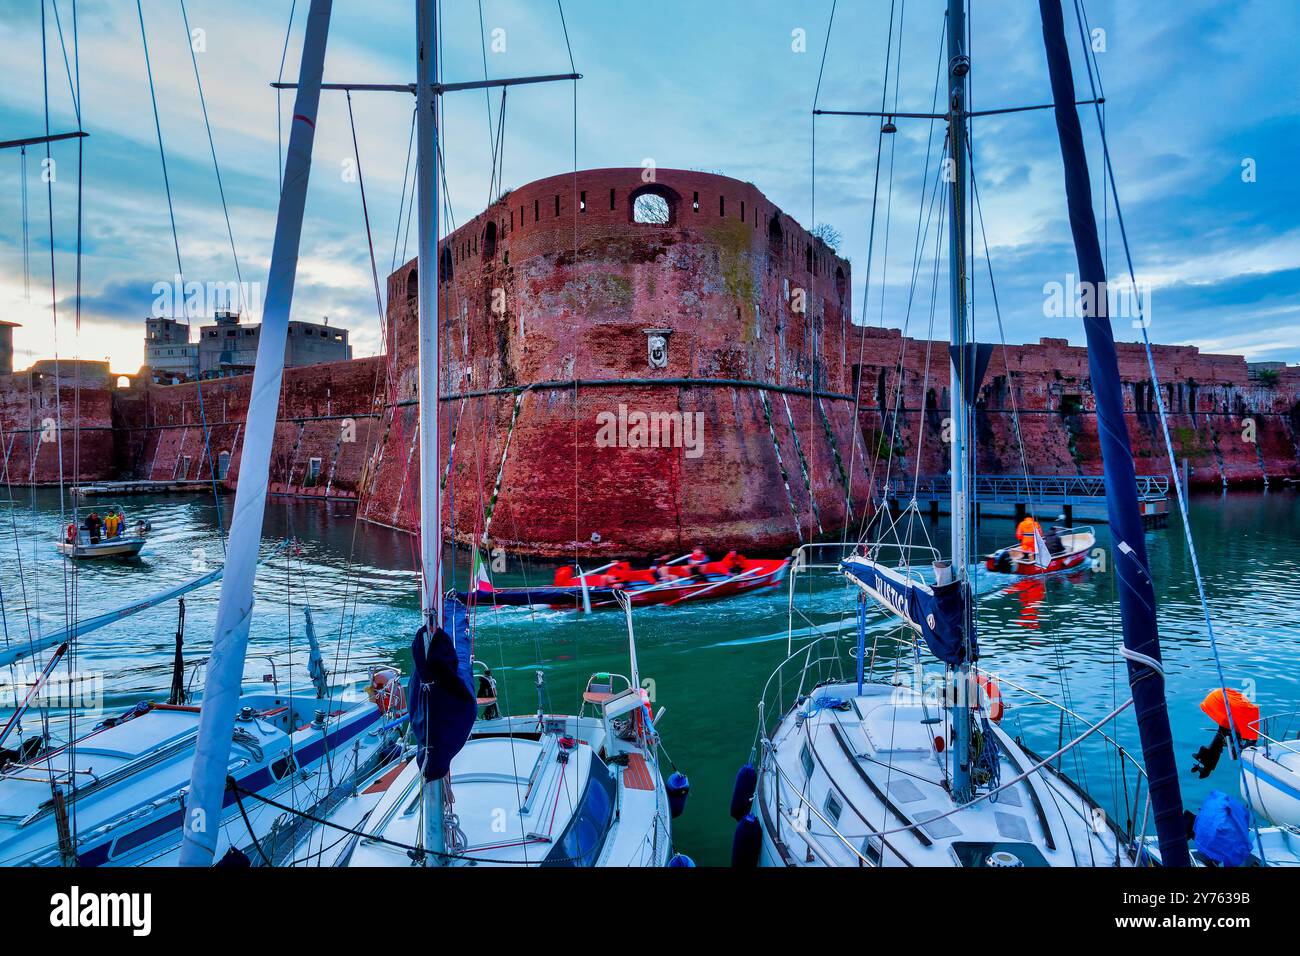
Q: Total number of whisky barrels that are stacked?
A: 0